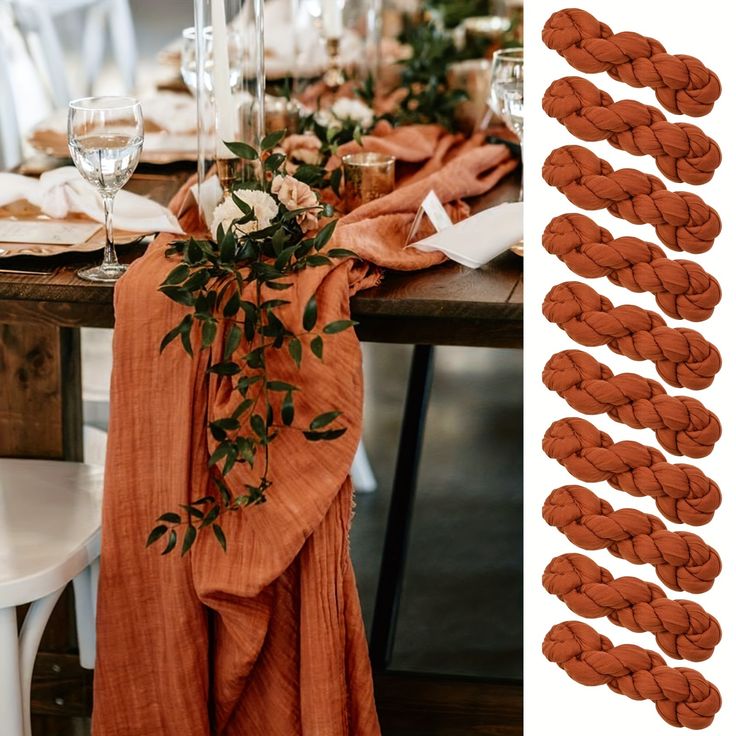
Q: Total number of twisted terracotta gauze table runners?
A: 10